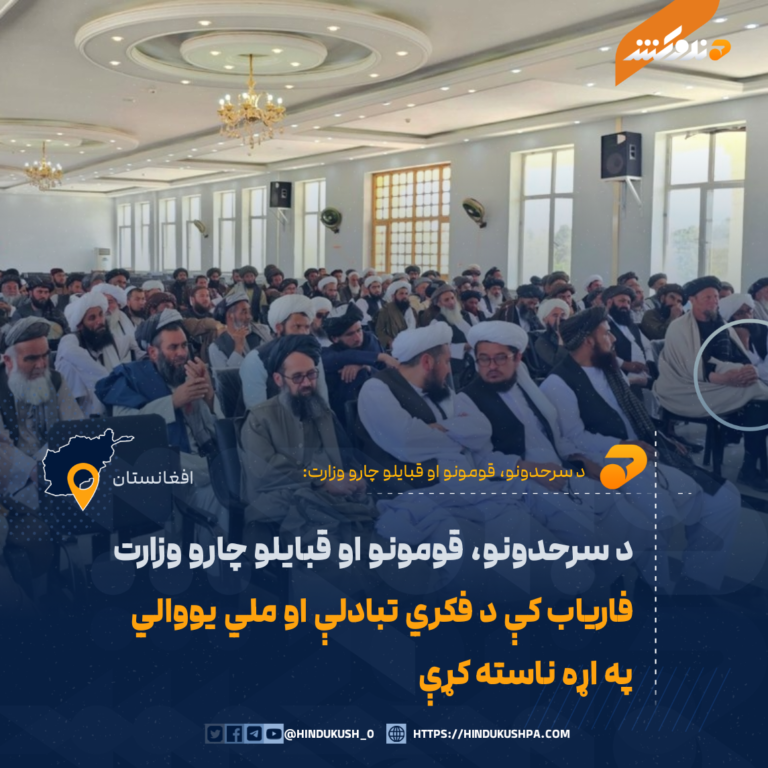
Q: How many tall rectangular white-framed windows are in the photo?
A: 9